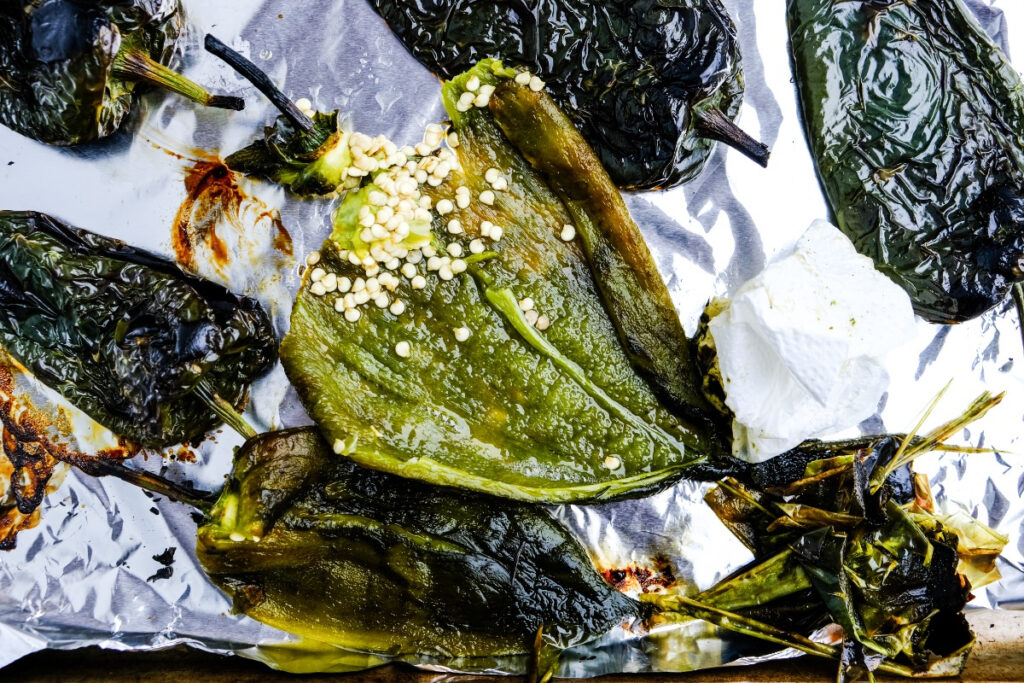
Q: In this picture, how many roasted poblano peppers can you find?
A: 6